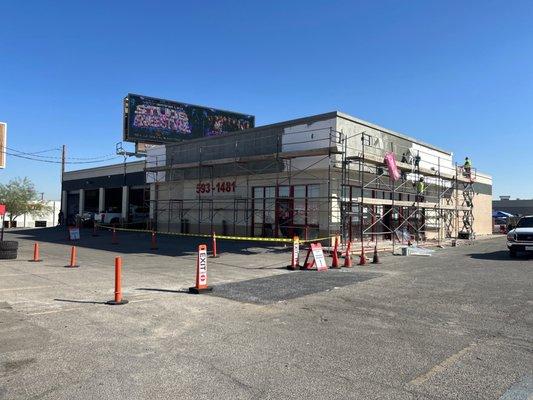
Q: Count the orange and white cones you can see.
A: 2